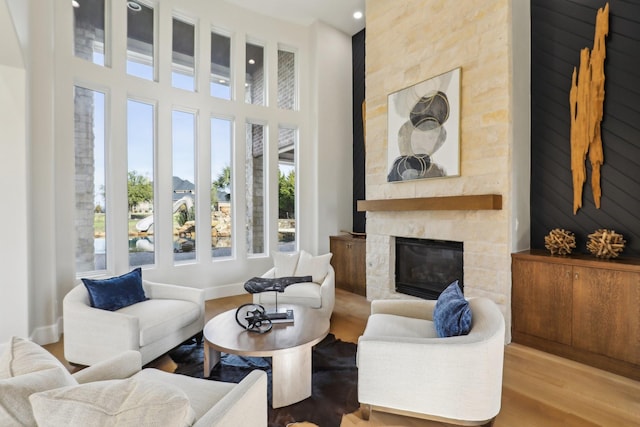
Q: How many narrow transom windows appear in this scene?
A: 6